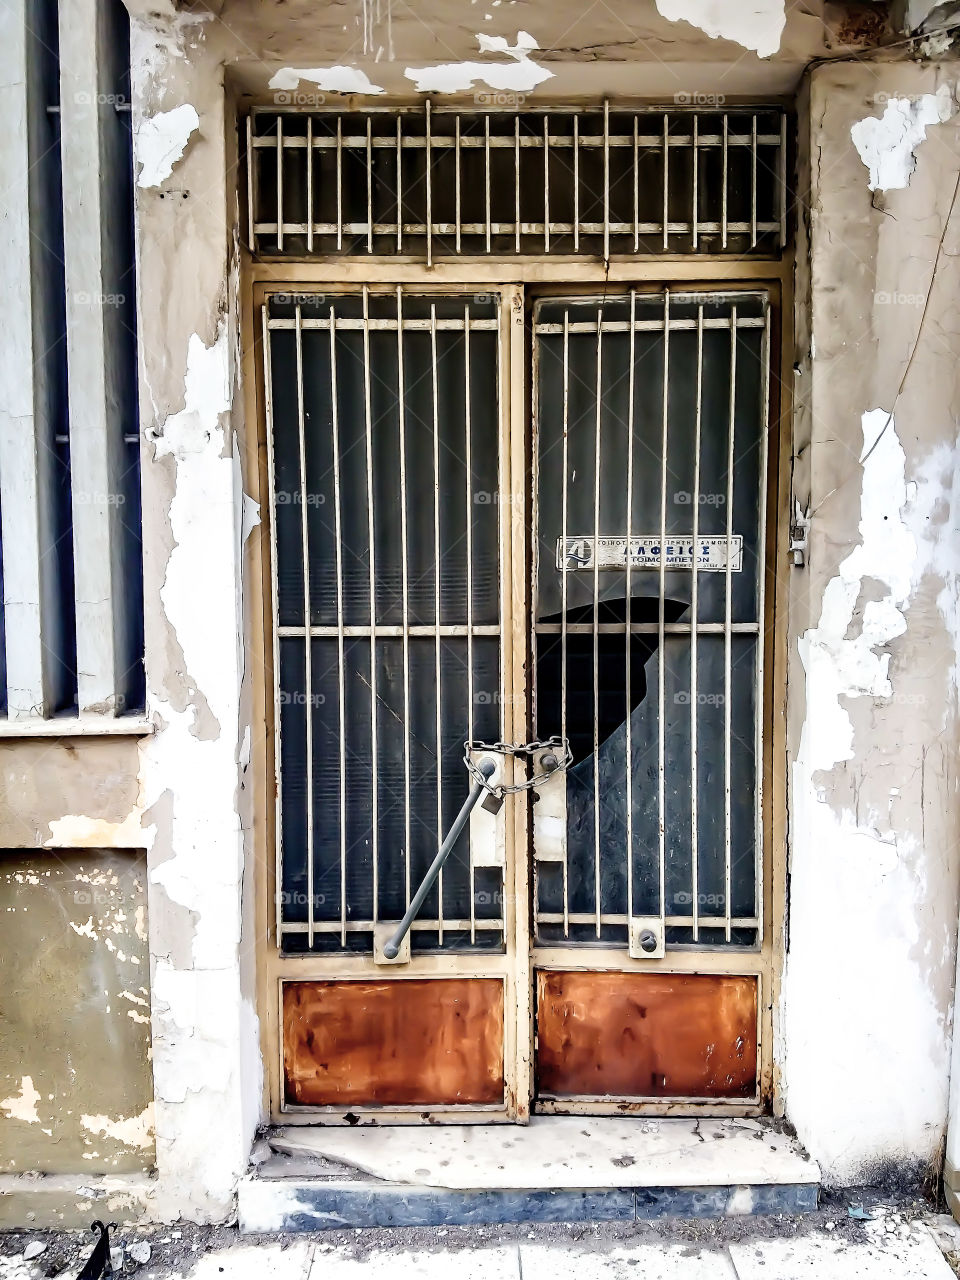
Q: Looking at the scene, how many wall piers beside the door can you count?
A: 2